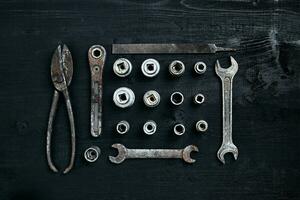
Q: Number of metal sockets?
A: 13